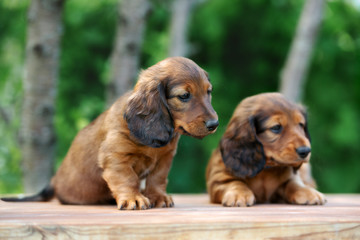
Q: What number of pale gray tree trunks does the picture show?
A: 4